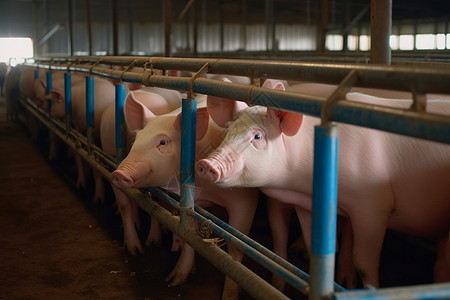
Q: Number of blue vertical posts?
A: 7